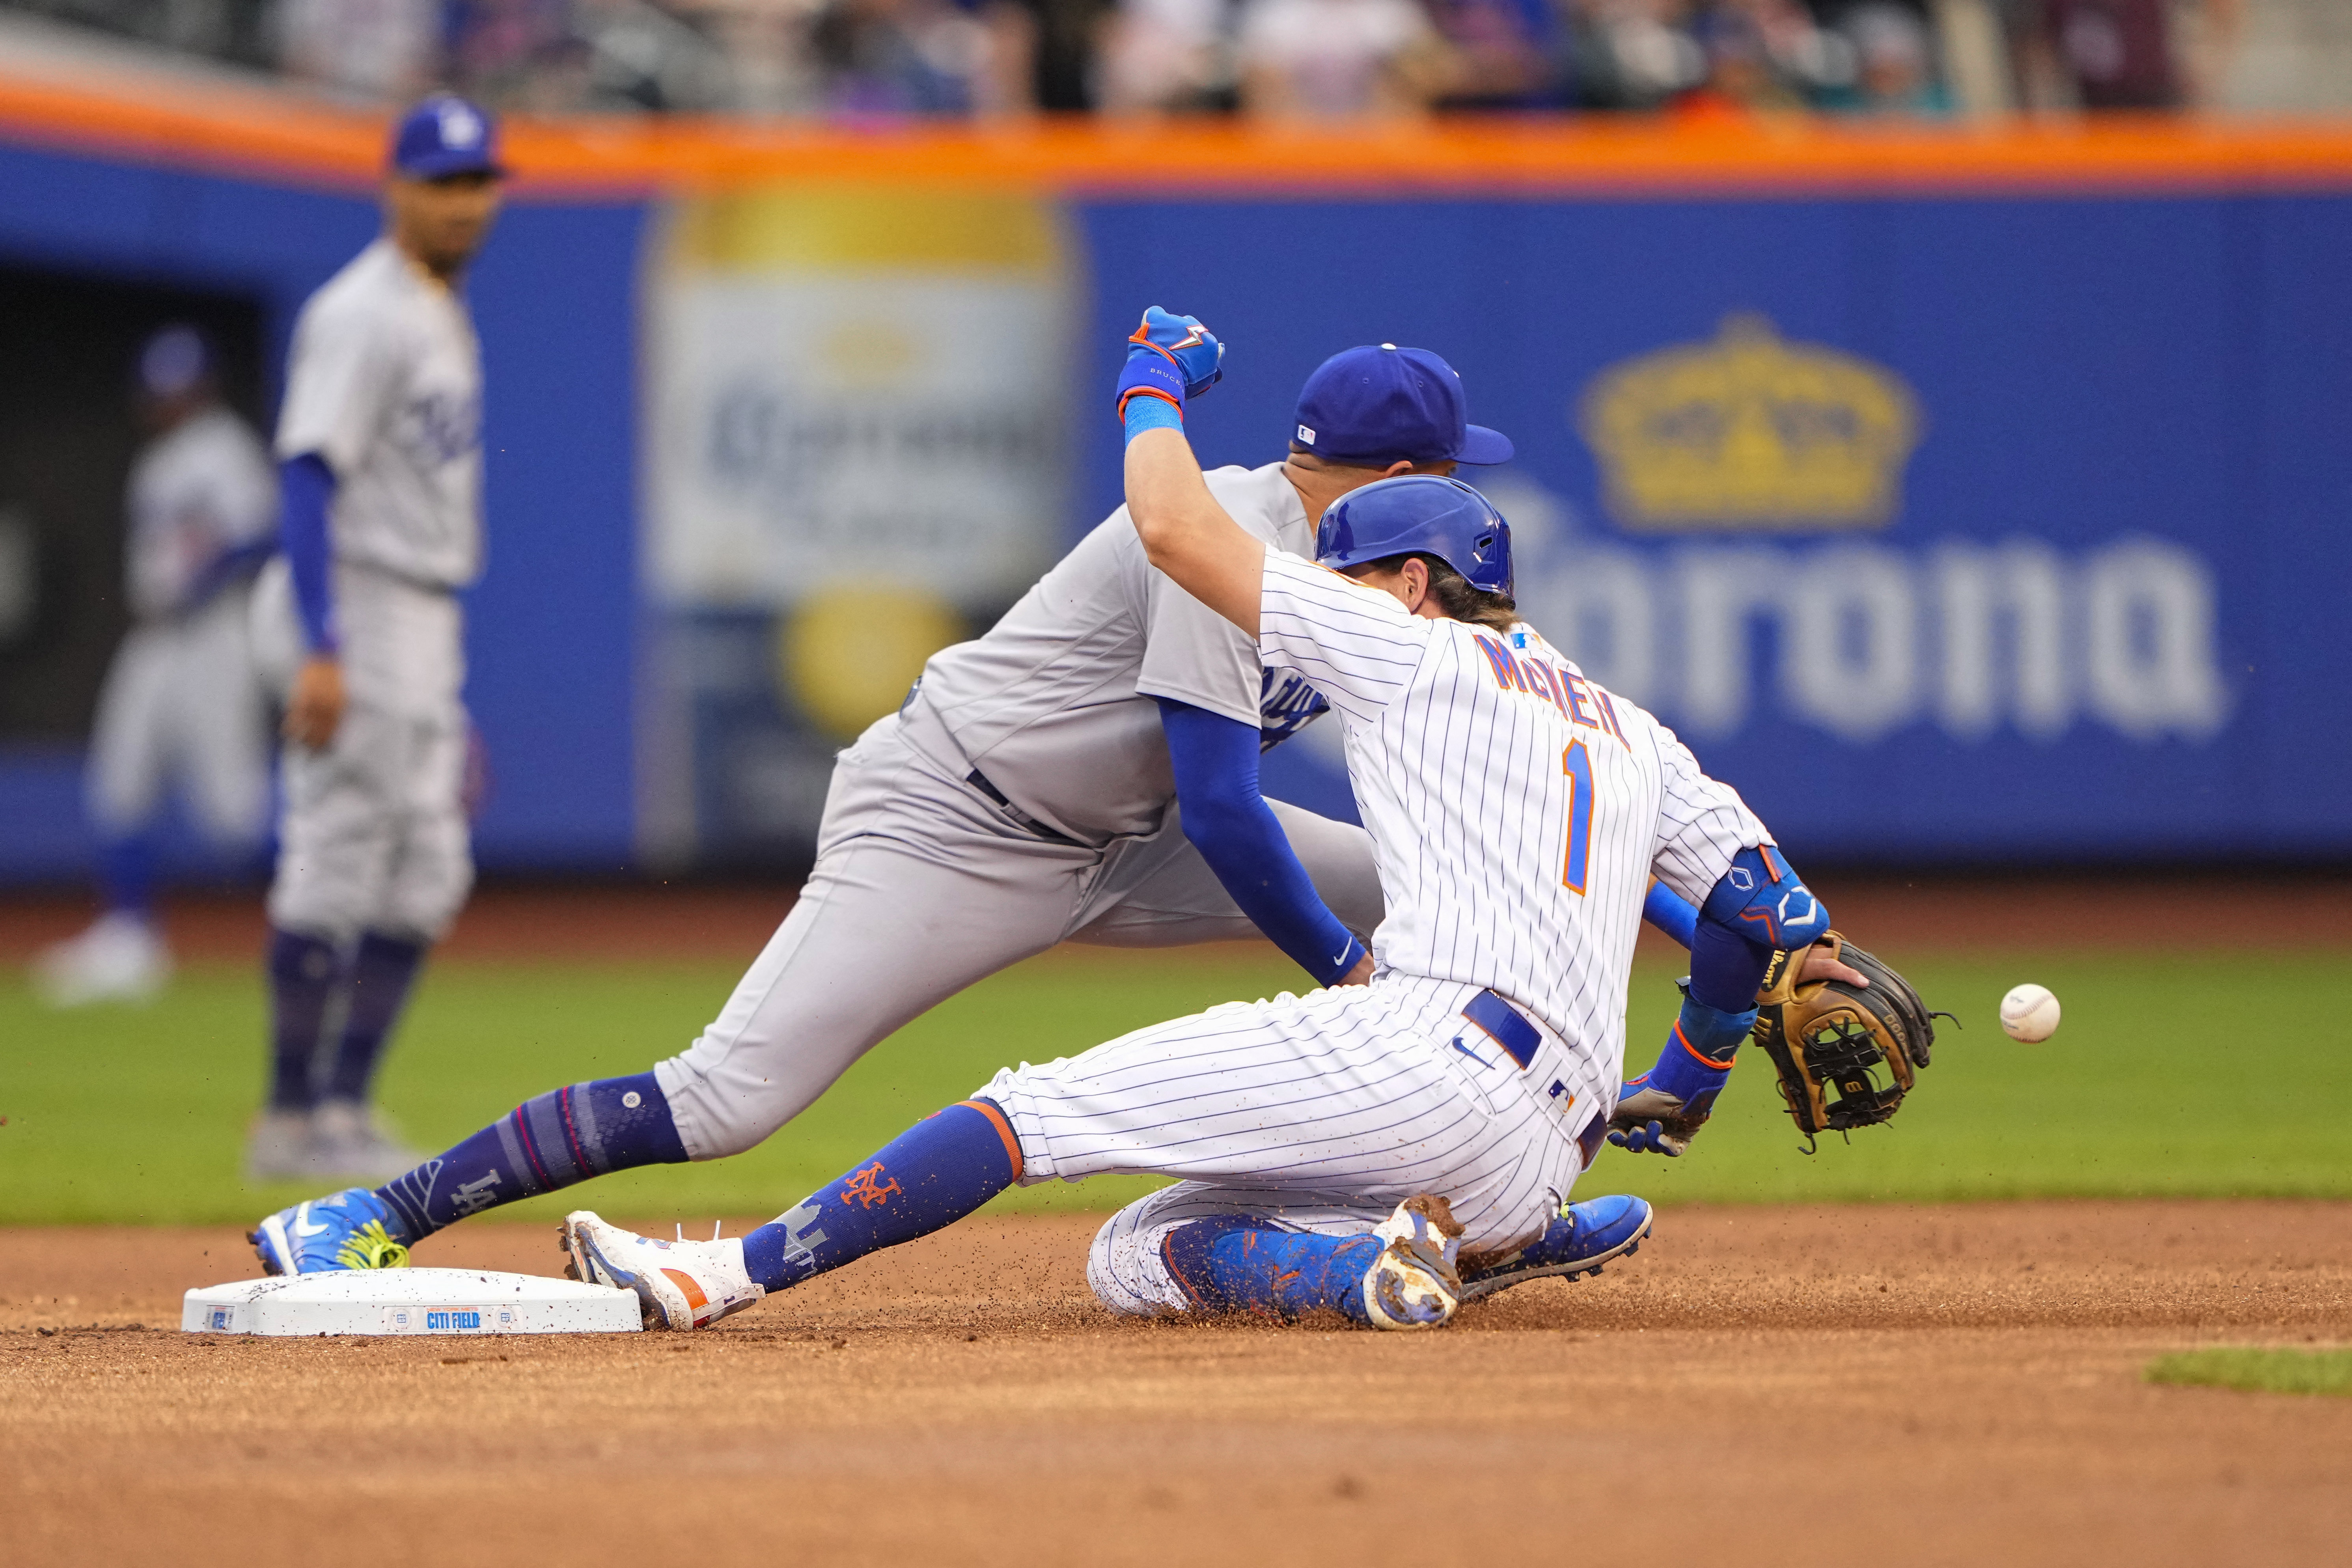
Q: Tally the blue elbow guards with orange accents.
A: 1